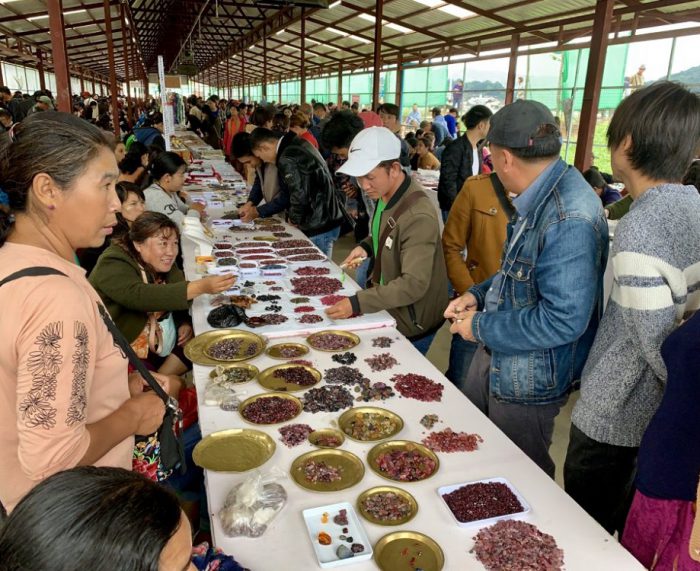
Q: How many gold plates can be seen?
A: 14